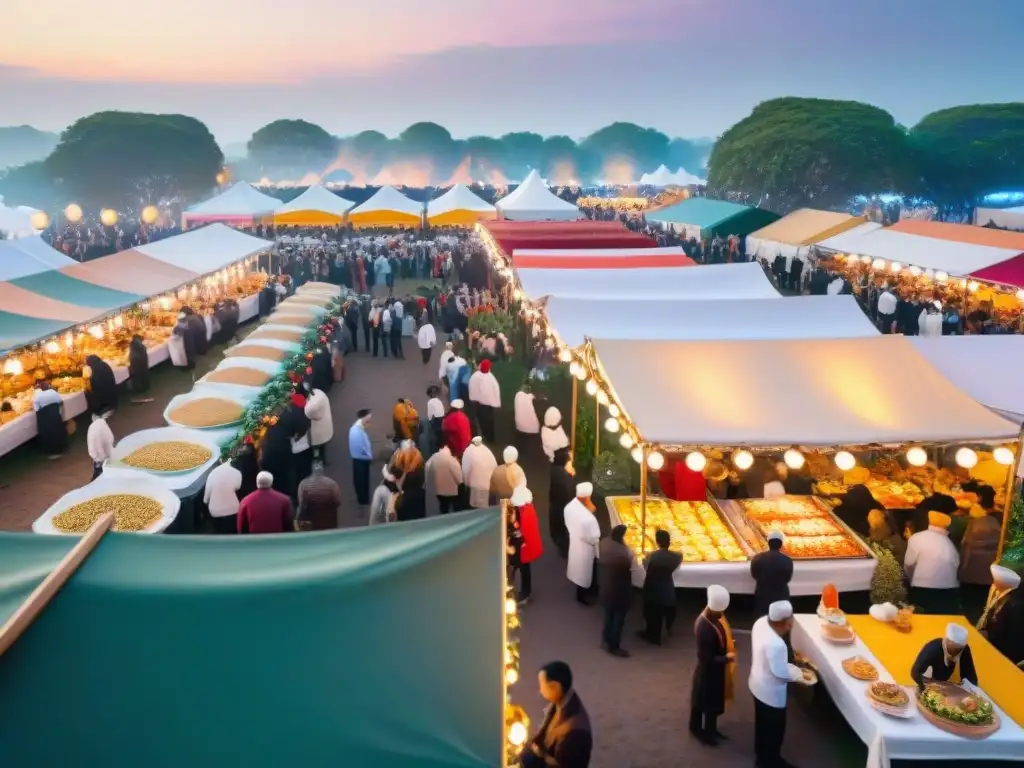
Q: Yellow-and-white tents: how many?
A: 3